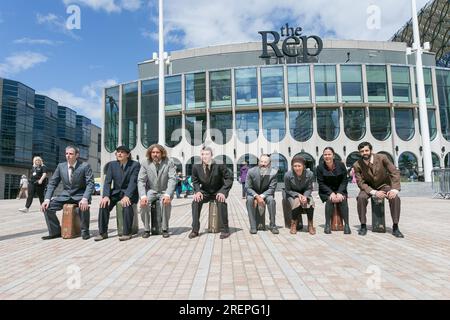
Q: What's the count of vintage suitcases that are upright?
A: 8